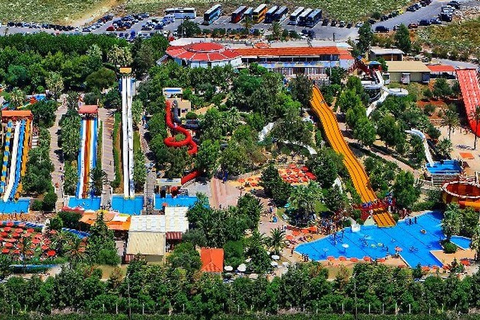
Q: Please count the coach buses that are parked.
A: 10